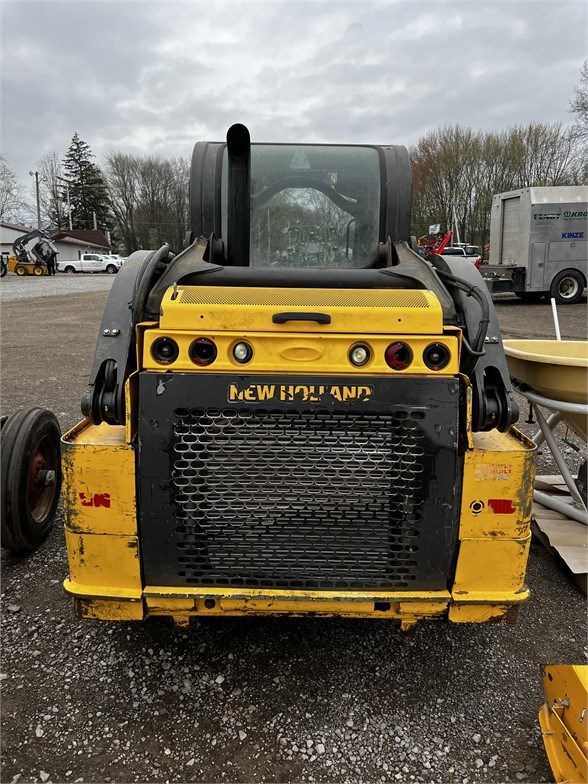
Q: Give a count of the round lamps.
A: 6